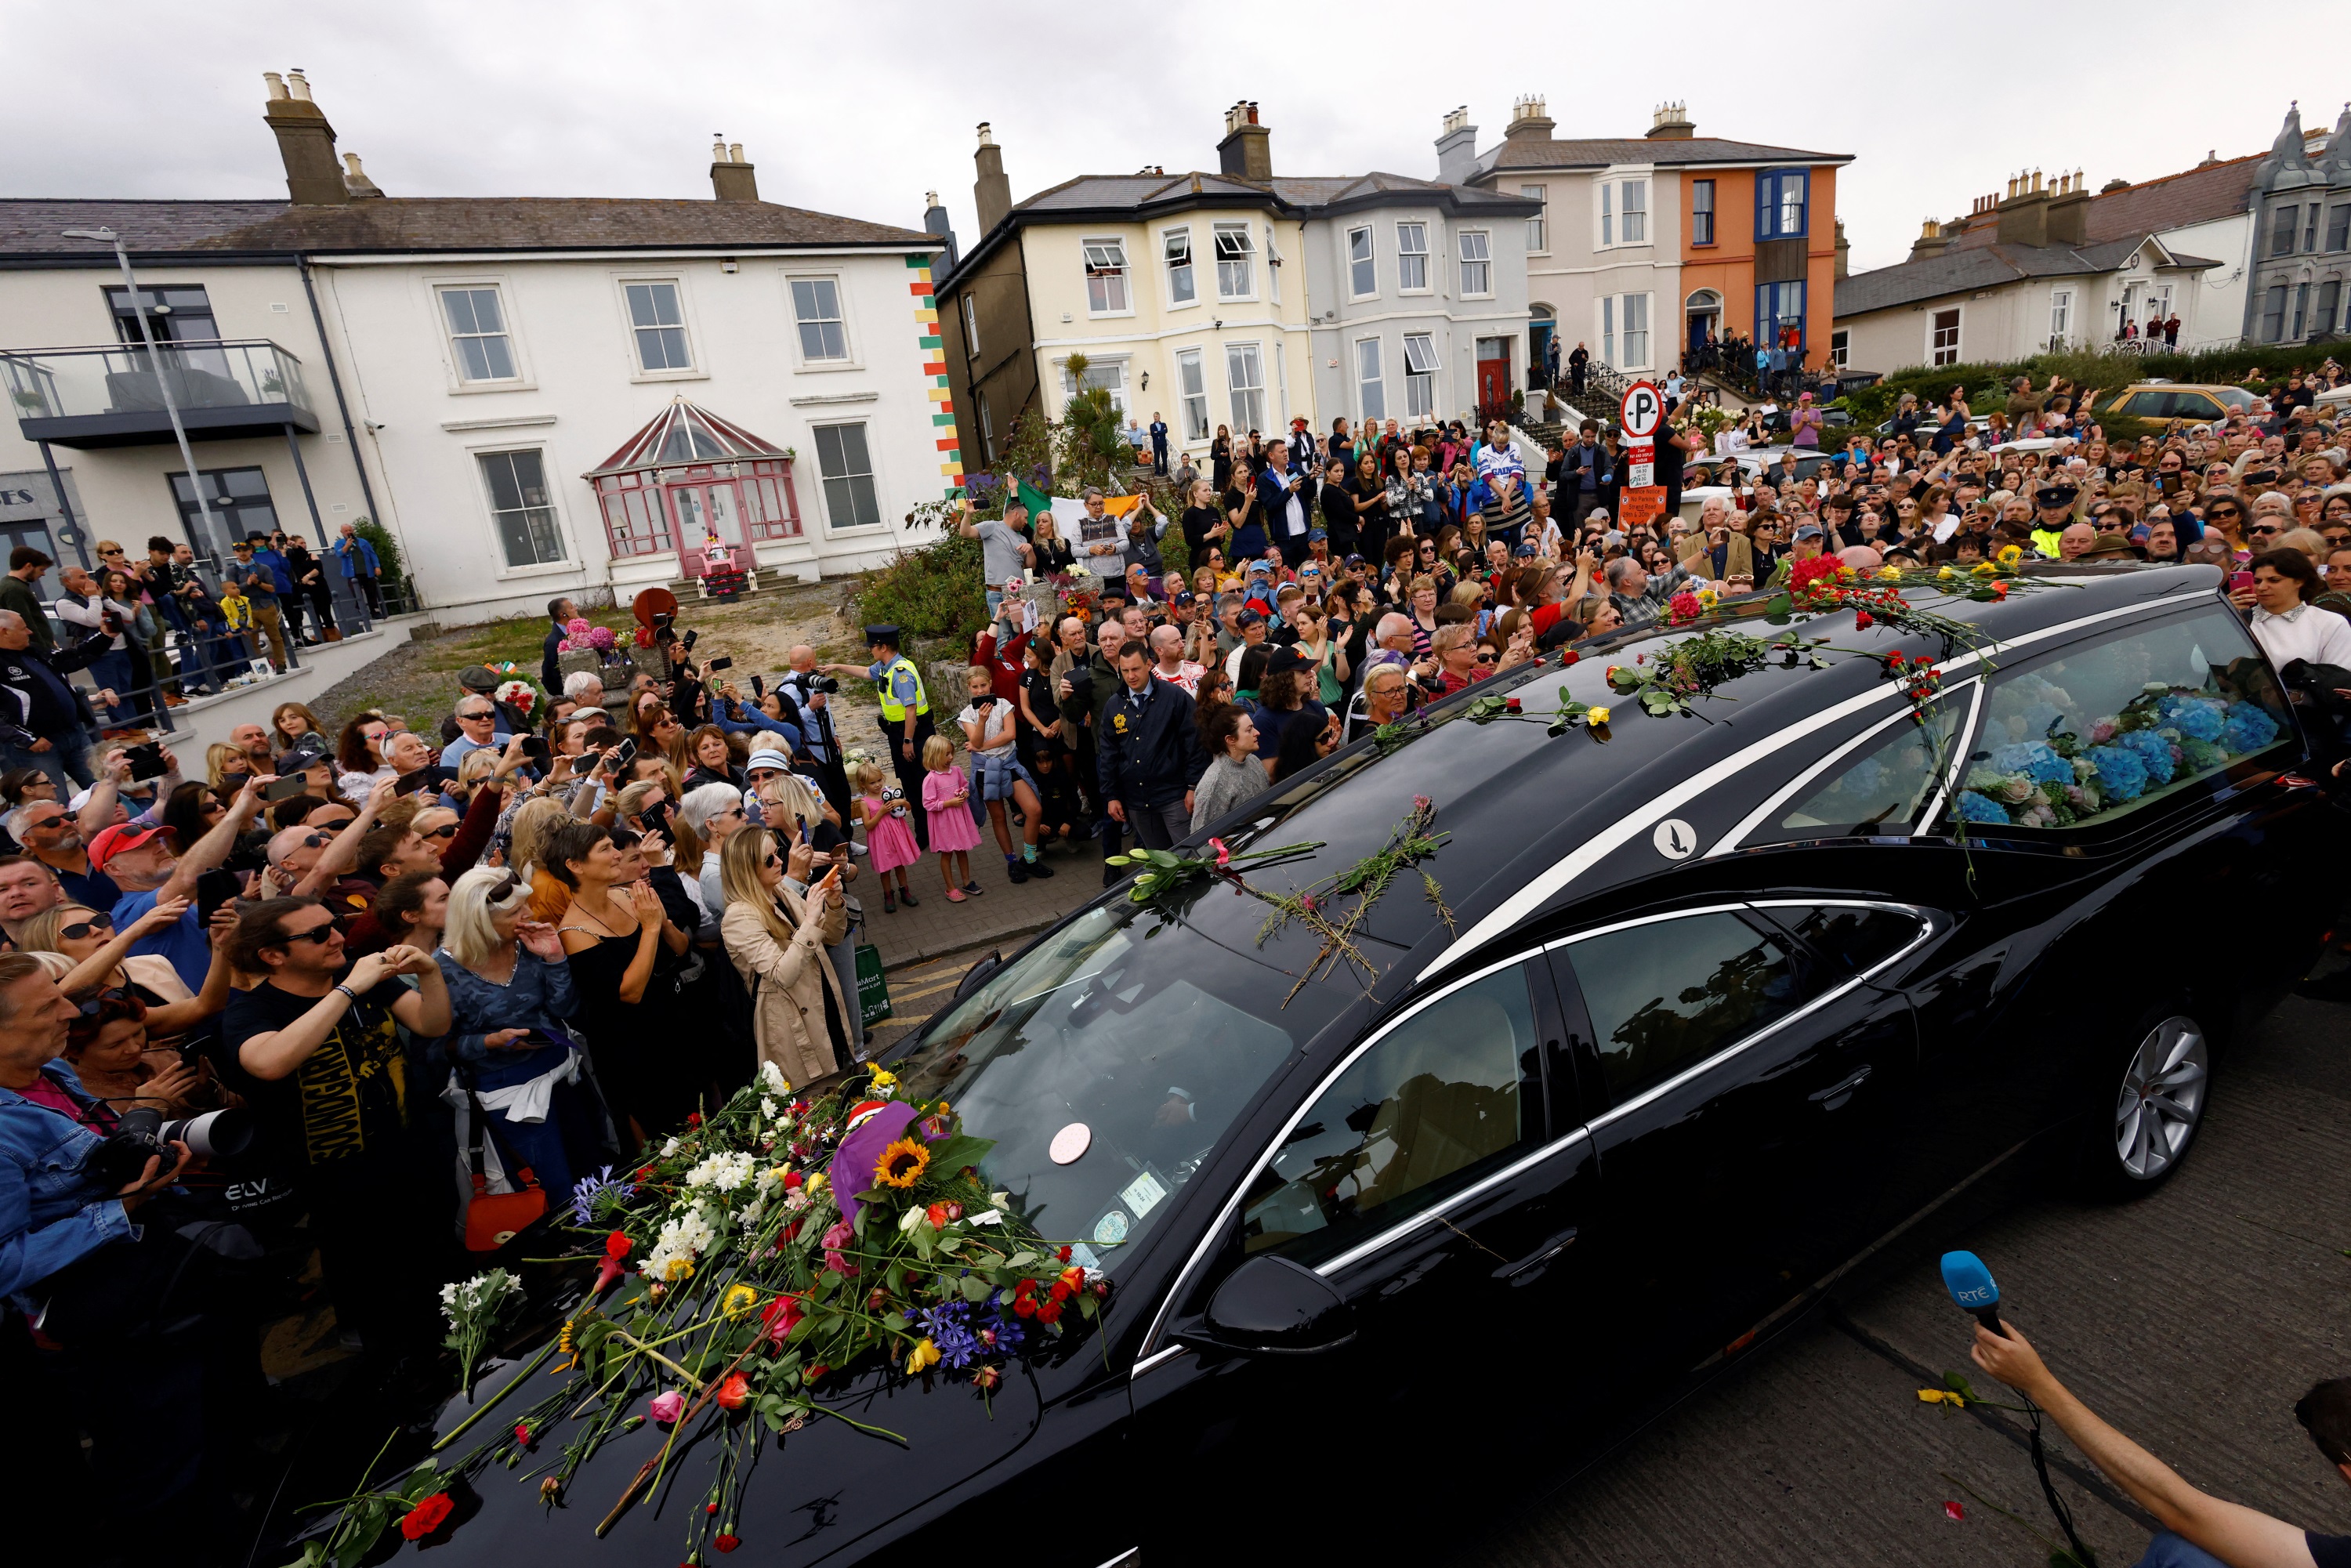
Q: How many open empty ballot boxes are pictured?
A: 0